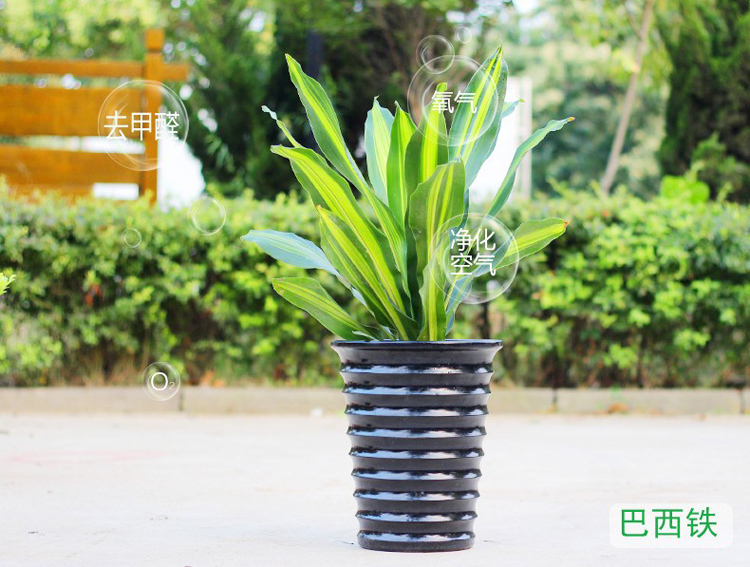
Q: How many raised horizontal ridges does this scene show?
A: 9